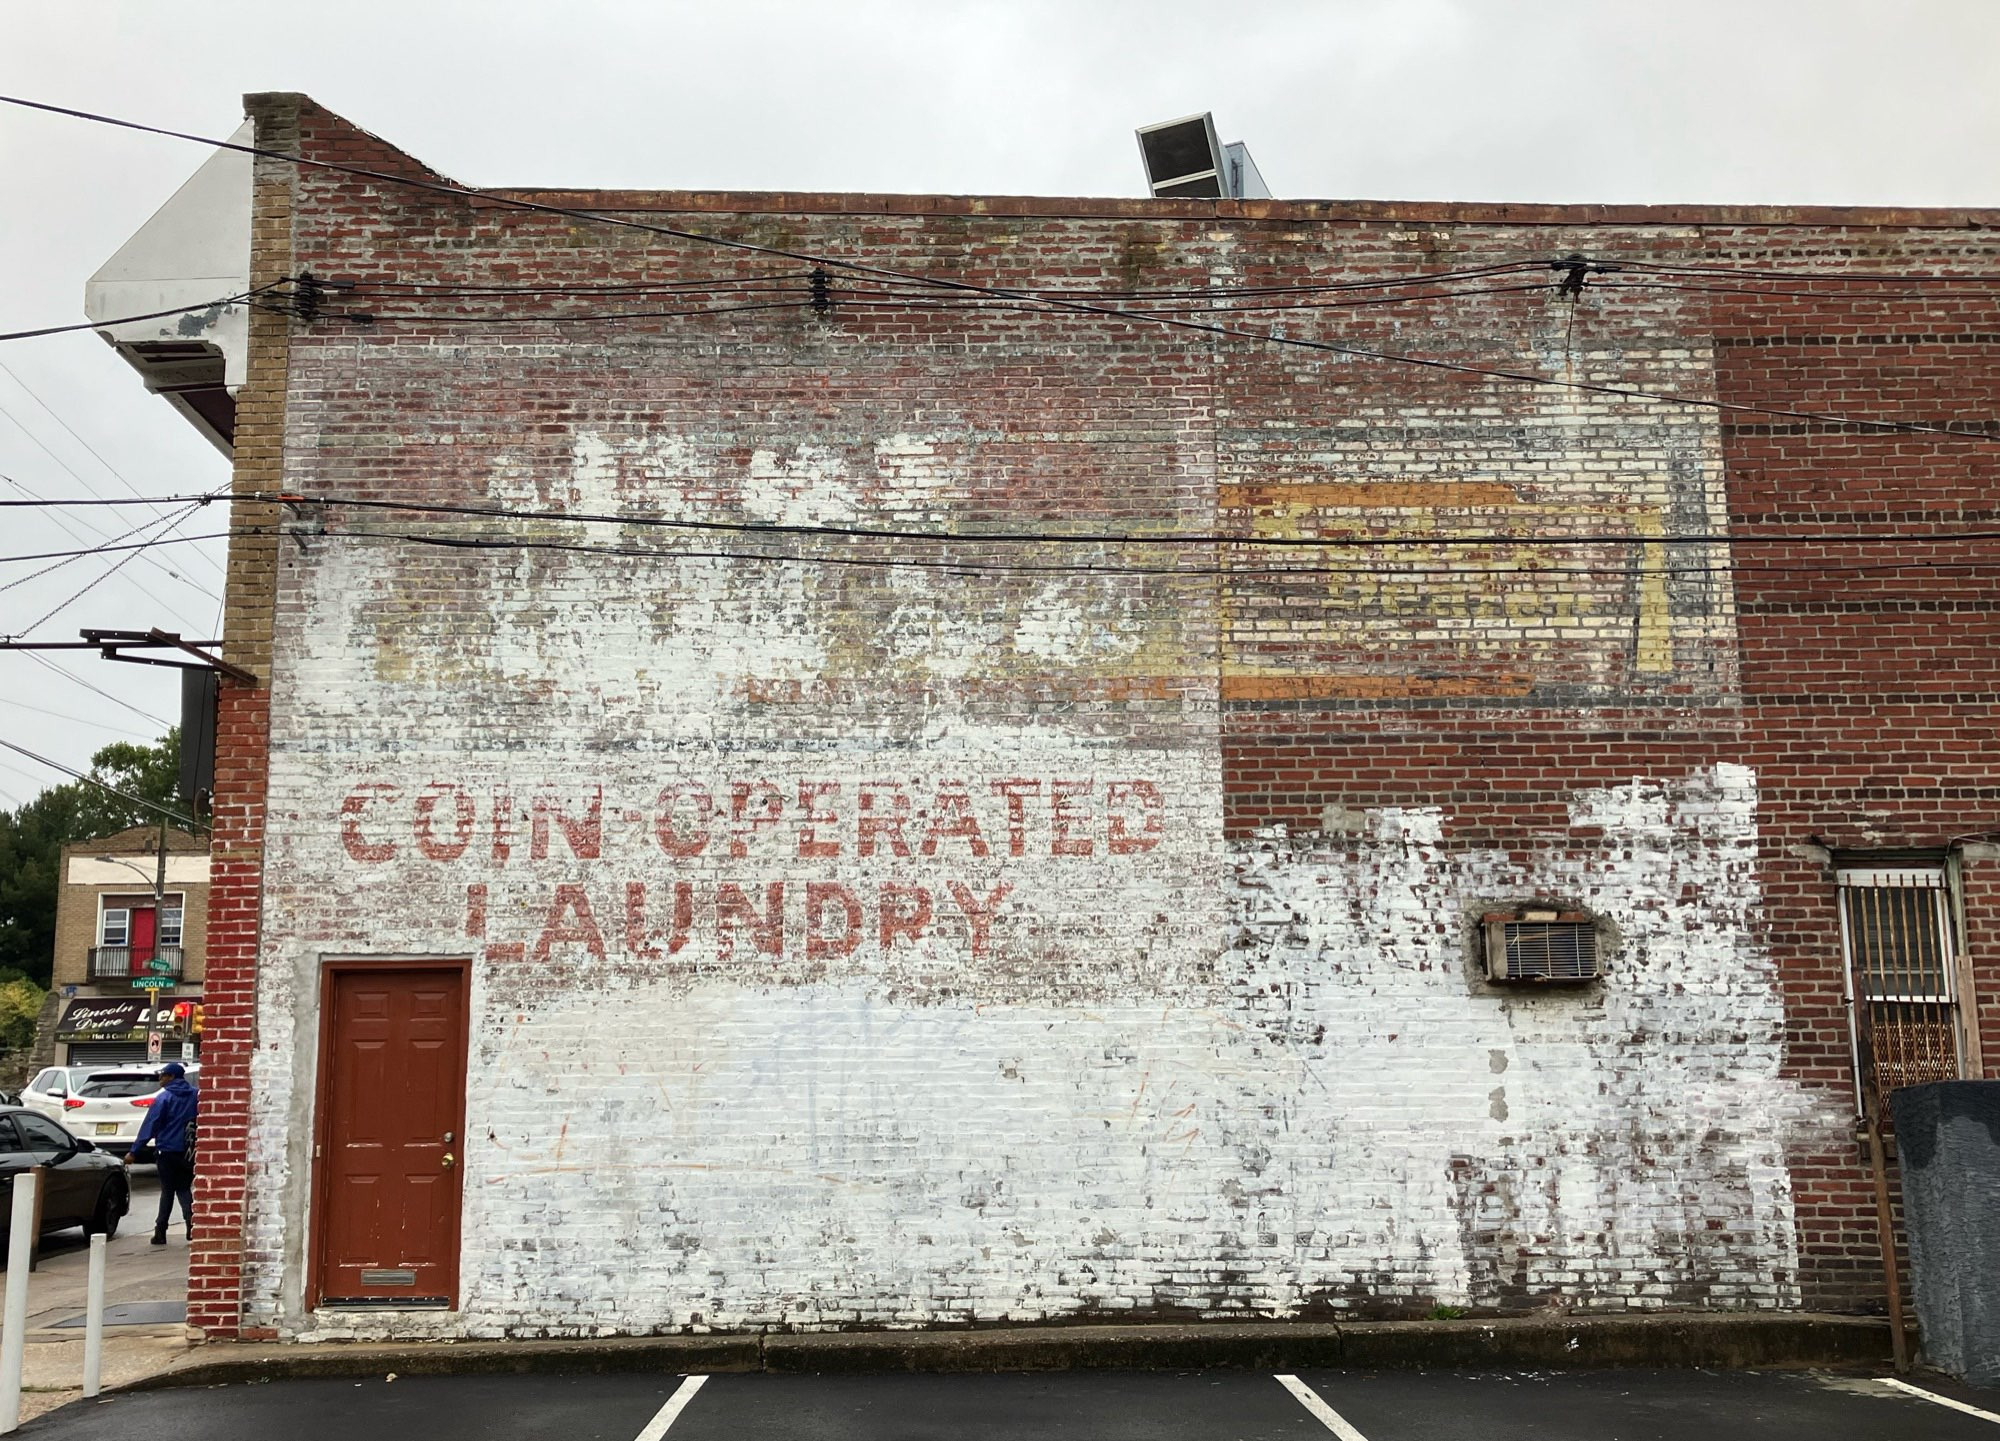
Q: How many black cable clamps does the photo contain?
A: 3